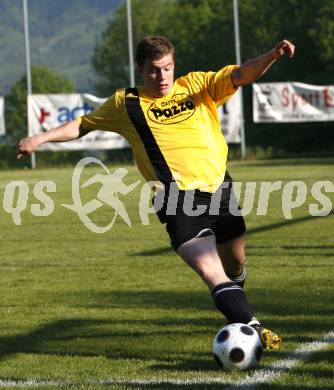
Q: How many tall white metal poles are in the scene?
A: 3